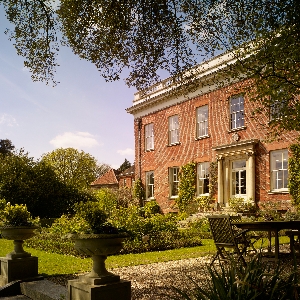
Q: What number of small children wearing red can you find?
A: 0